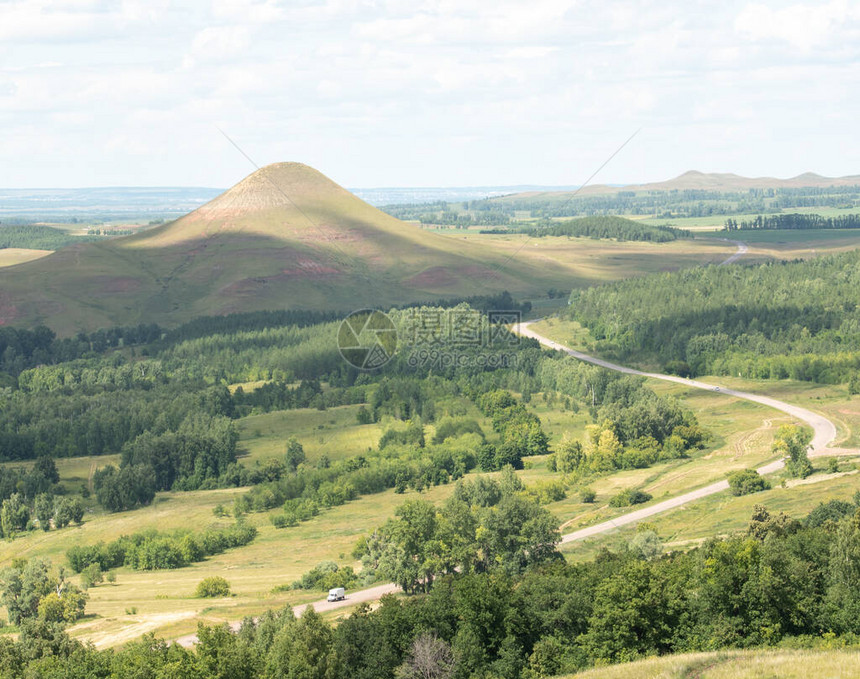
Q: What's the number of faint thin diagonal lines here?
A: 2